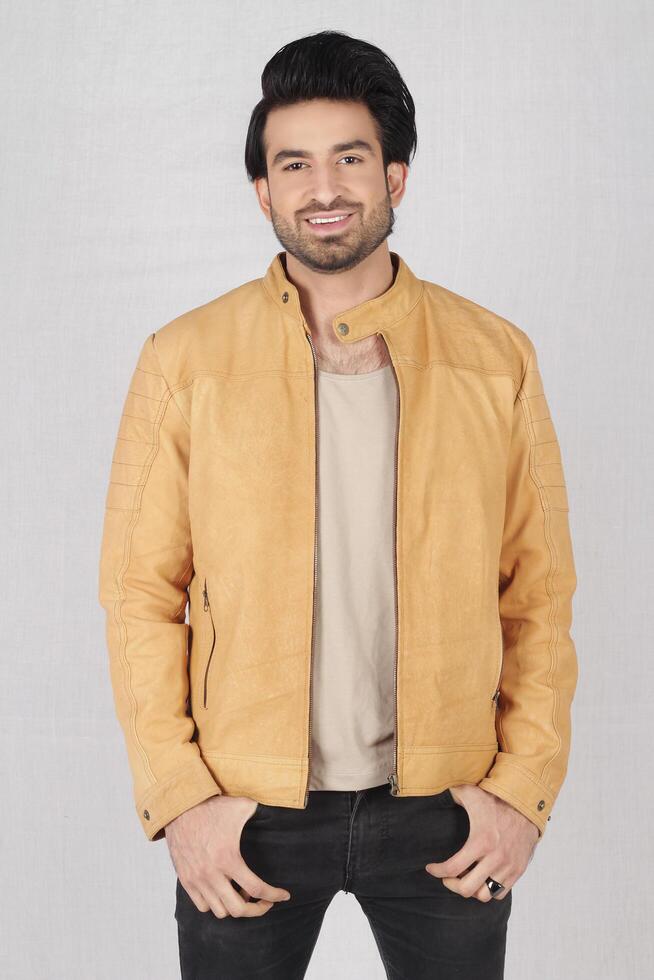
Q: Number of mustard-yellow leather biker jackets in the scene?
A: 1